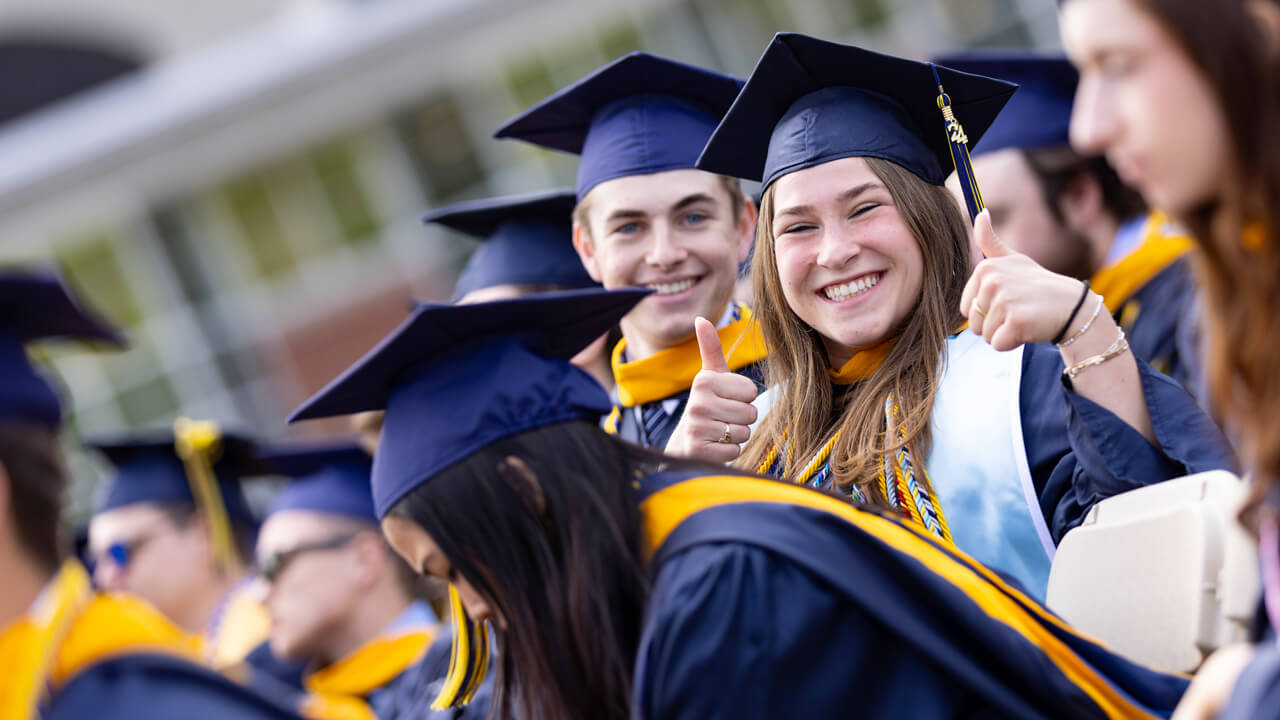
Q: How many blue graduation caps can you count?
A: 8